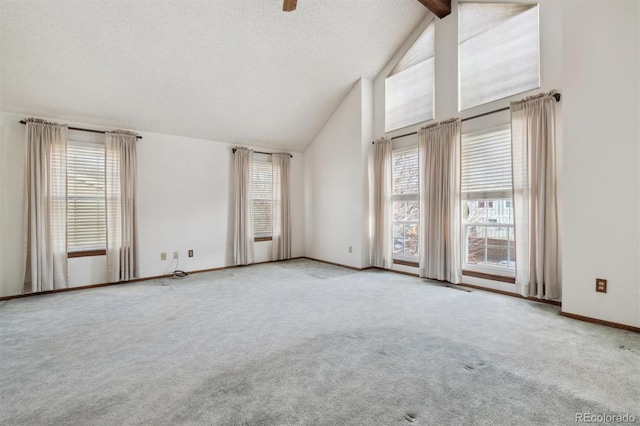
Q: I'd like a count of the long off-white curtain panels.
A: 7